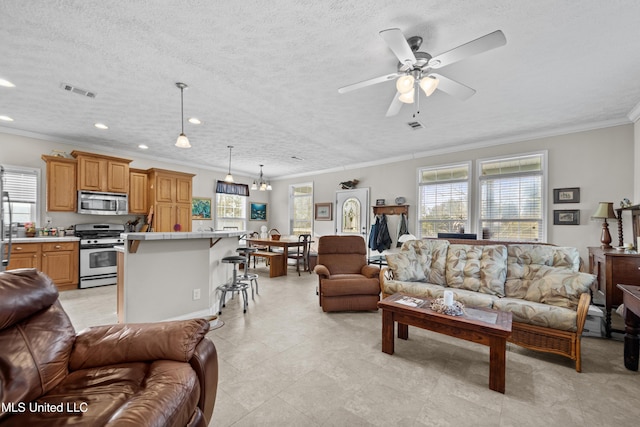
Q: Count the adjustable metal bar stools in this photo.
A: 2